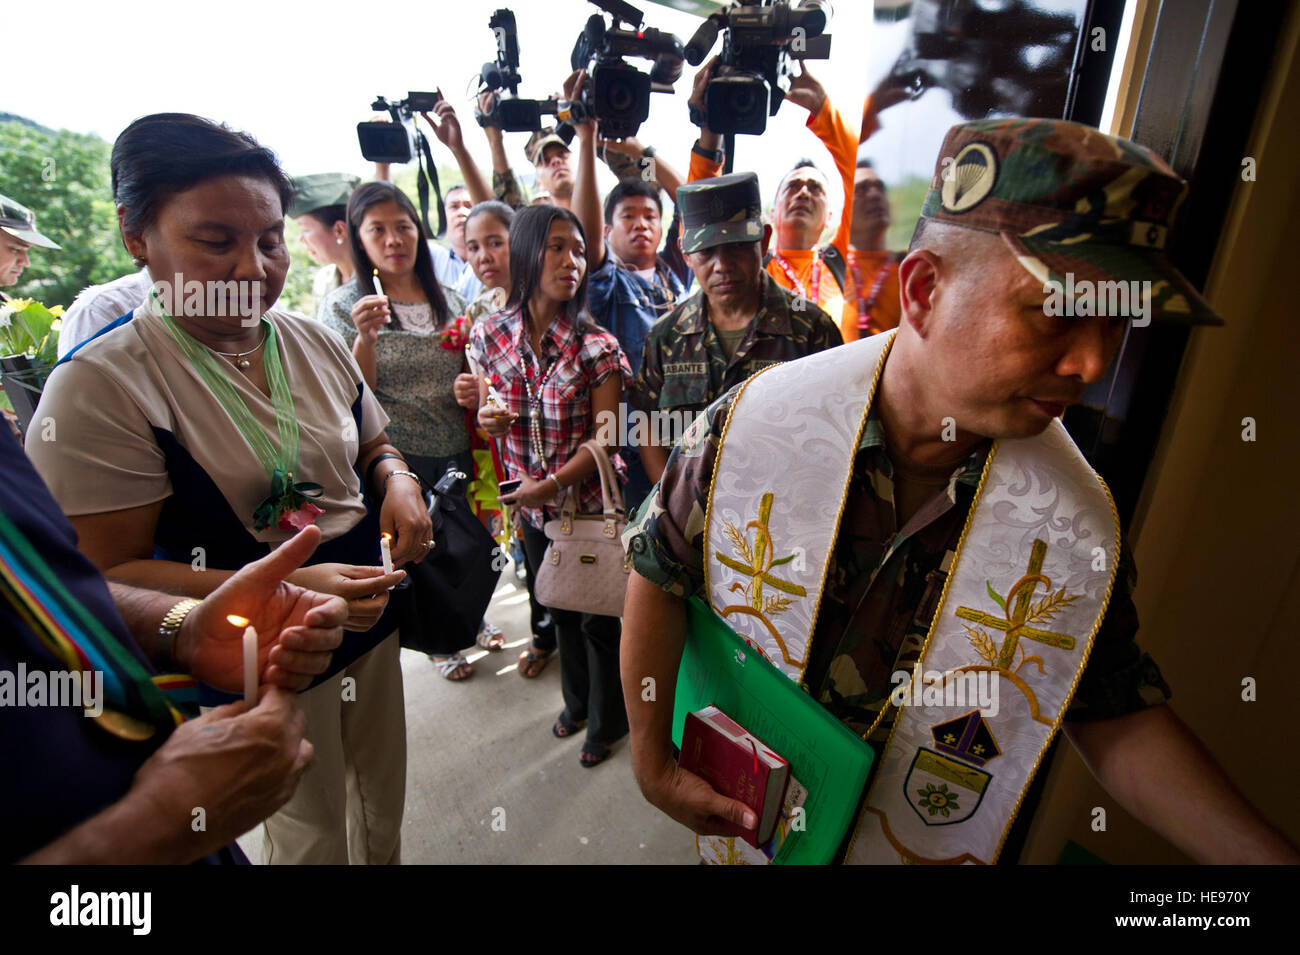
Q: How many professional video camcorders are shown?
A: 4